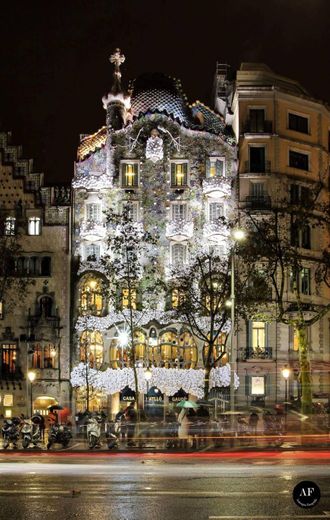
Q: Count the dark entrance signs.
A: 3